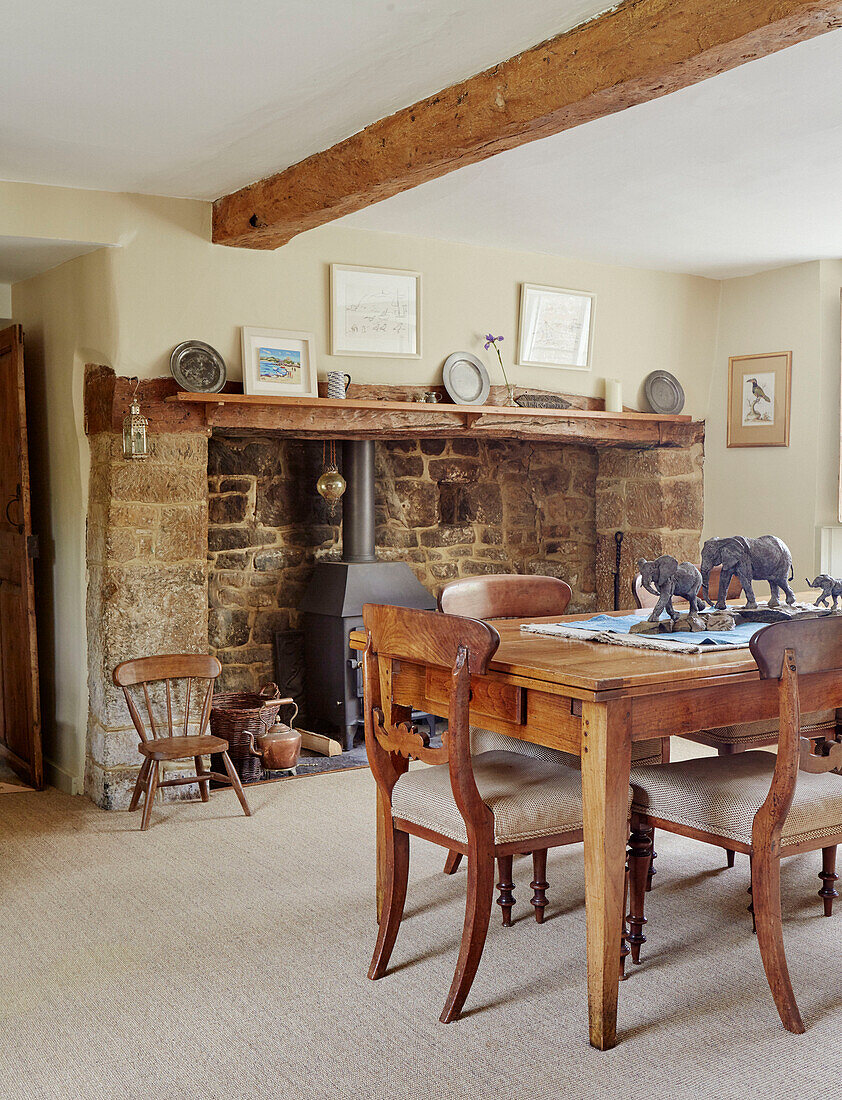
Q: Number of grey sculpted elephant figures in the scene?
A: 3